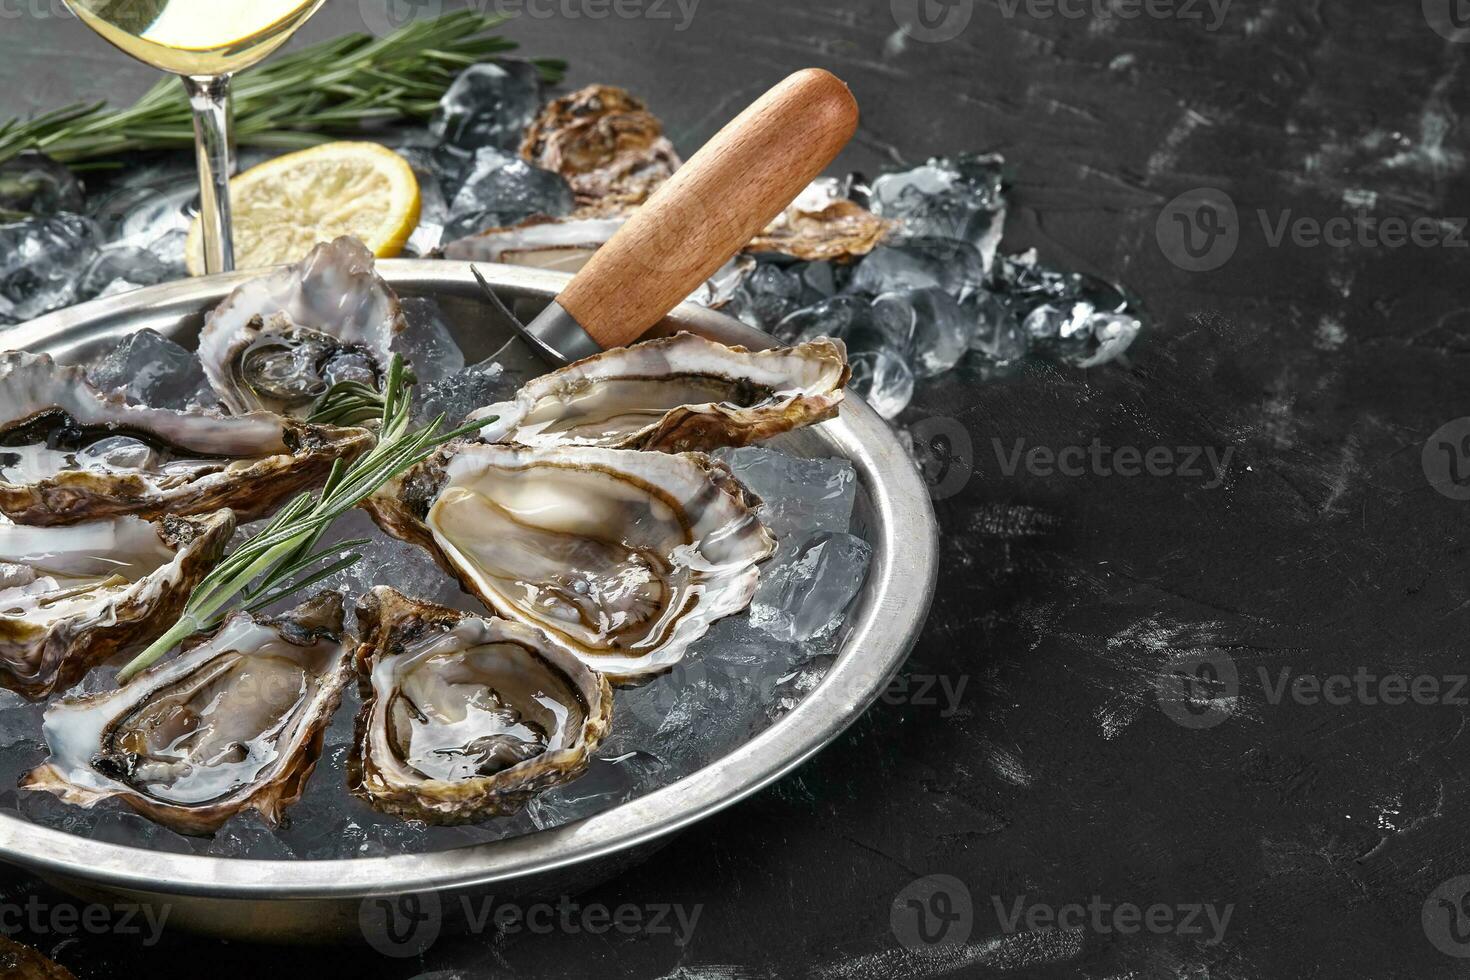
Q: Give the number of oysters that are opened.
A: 7